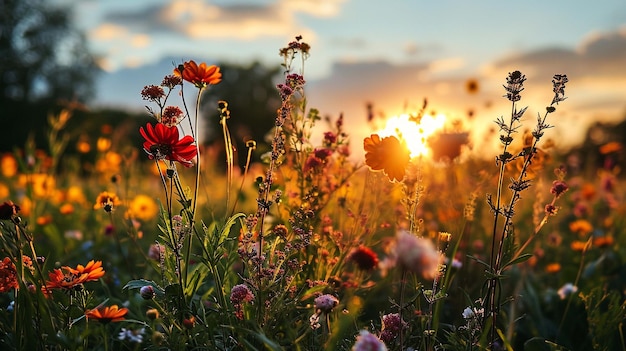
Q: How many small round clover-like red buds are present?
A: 3